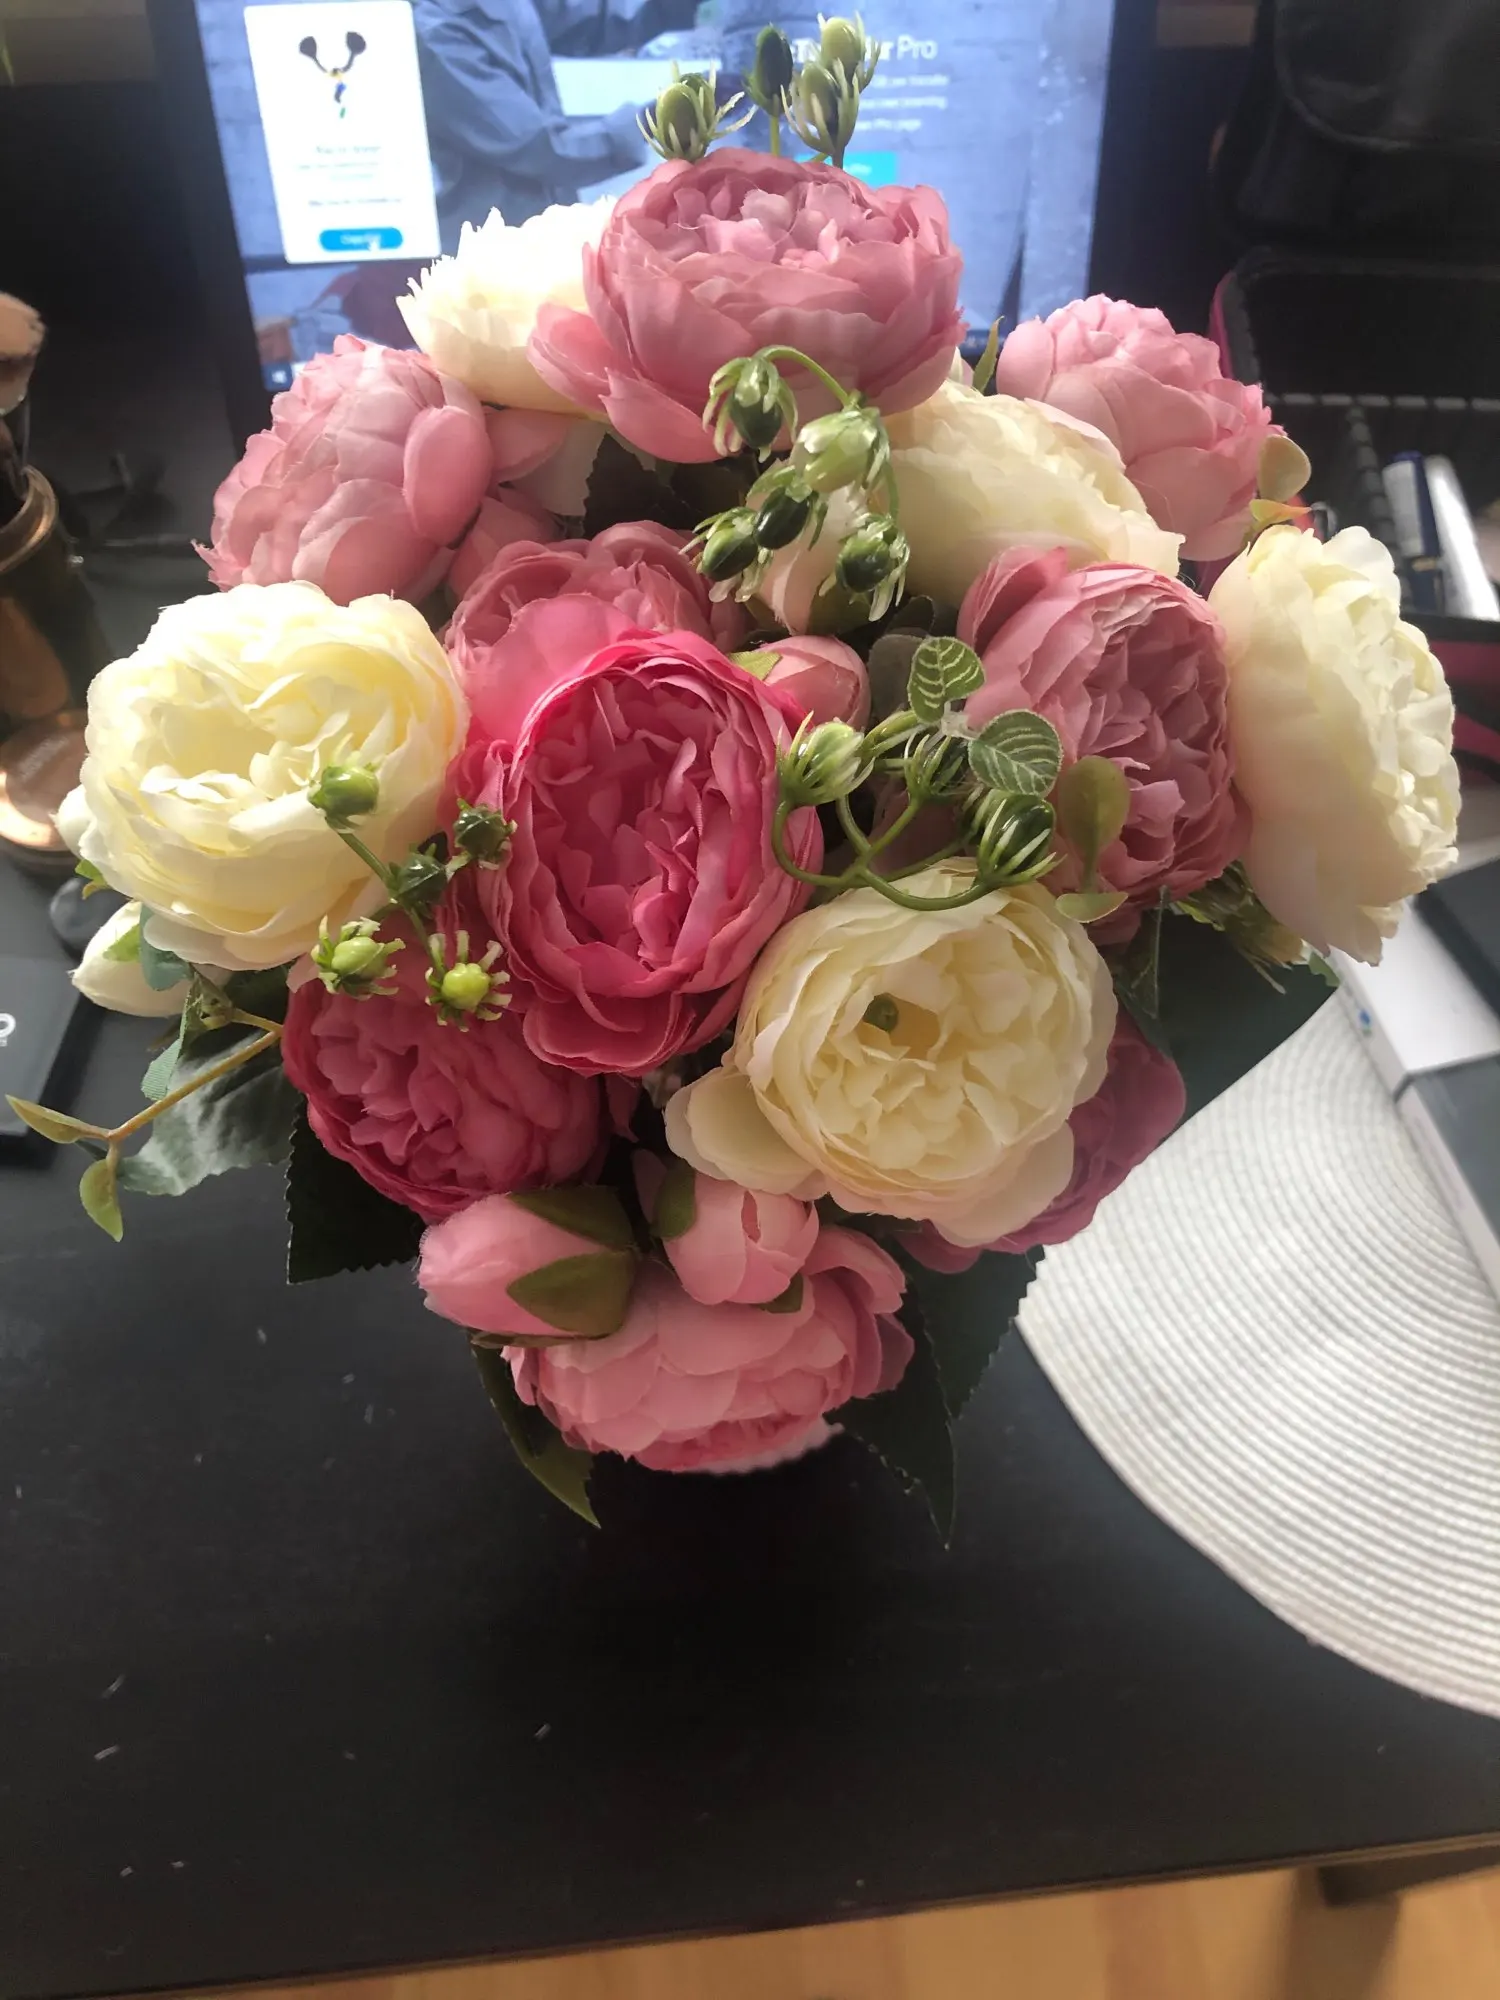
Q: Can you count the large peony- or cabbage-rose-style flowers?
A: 14